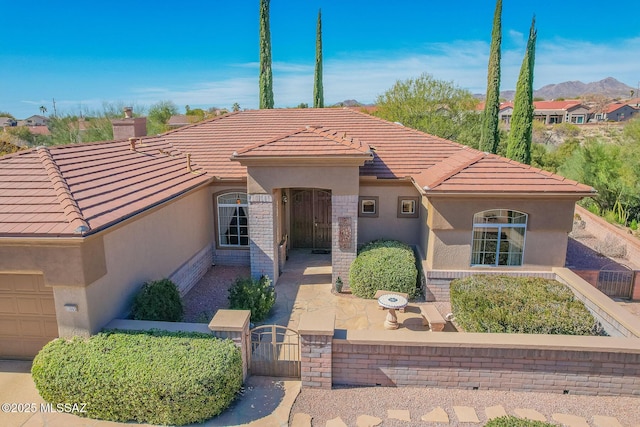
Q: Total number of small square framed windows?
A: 2